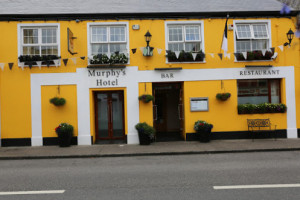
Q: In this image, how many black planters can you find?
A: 3